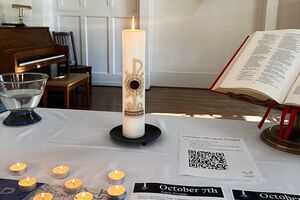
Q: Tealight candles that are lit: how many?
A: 8